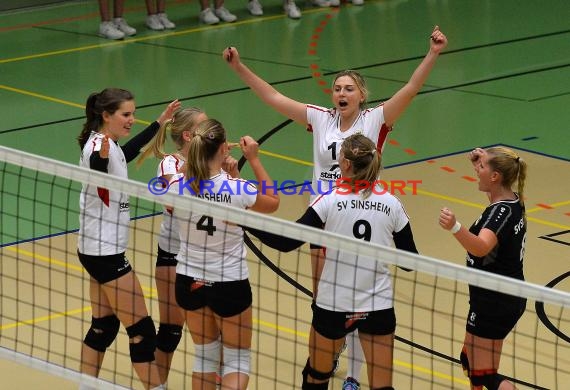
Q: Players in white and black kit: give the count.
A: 5